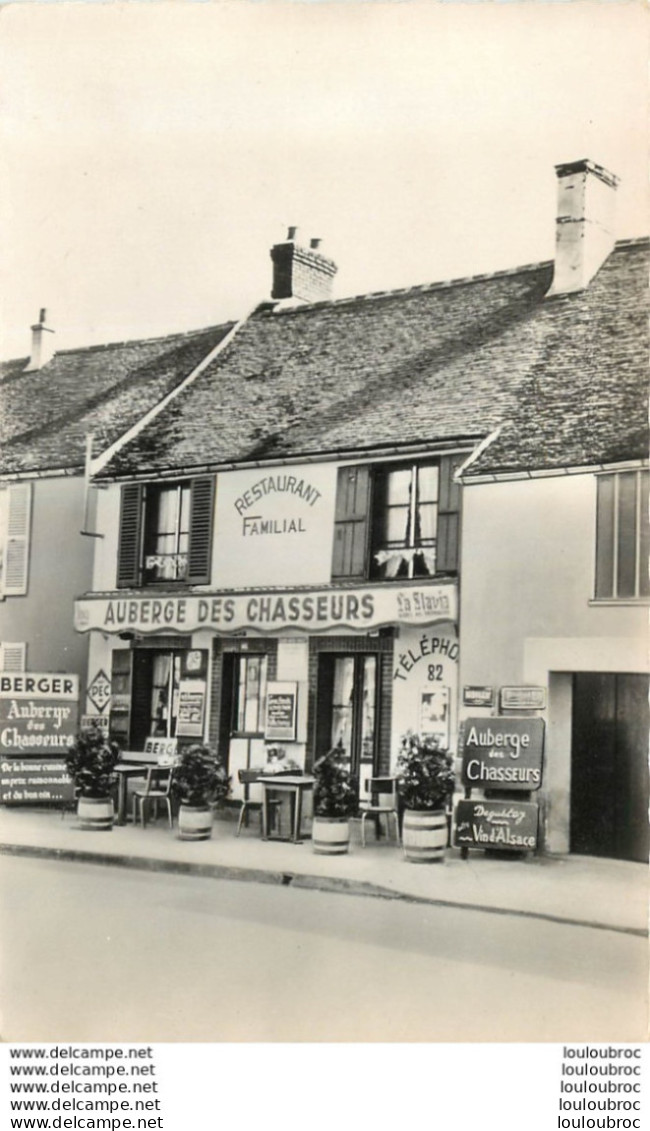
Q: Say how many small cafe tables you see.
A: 2